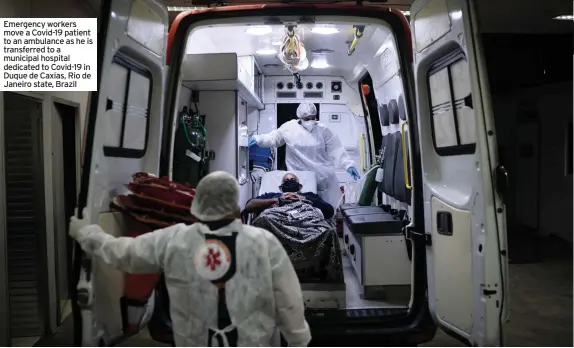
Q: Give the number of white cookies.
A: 0